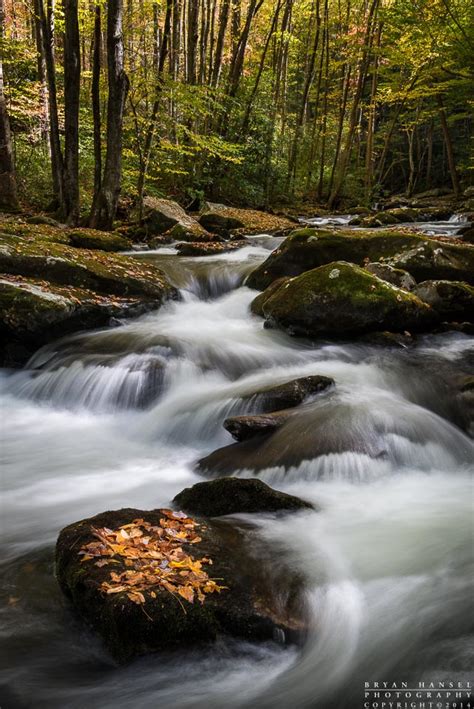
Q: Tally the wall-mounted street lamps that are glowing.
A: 0